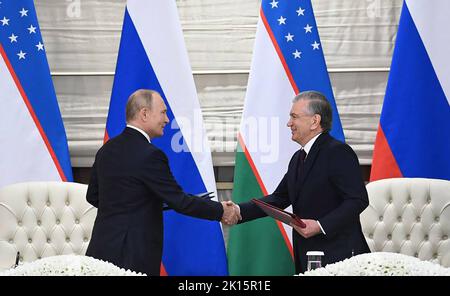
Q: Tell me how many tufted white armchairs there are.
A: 2